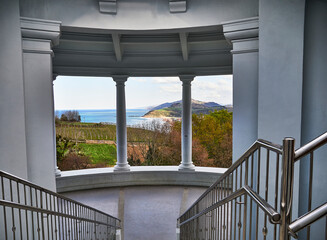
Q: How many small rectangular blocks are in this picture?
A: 2